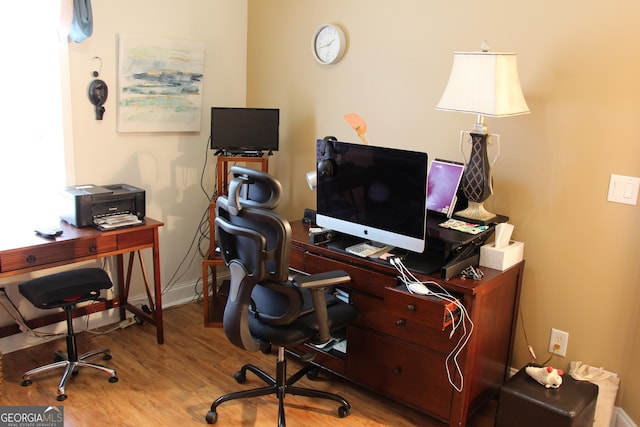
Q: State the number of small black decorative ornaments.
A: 1